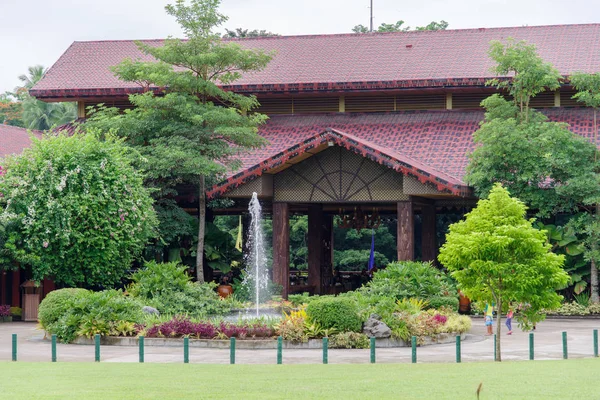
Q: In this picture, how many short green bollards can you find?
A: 15